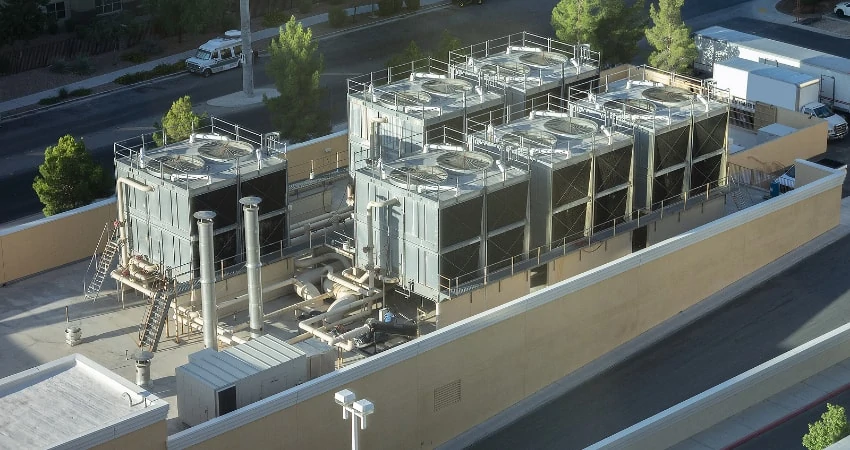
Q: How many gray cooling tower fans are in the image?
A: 12